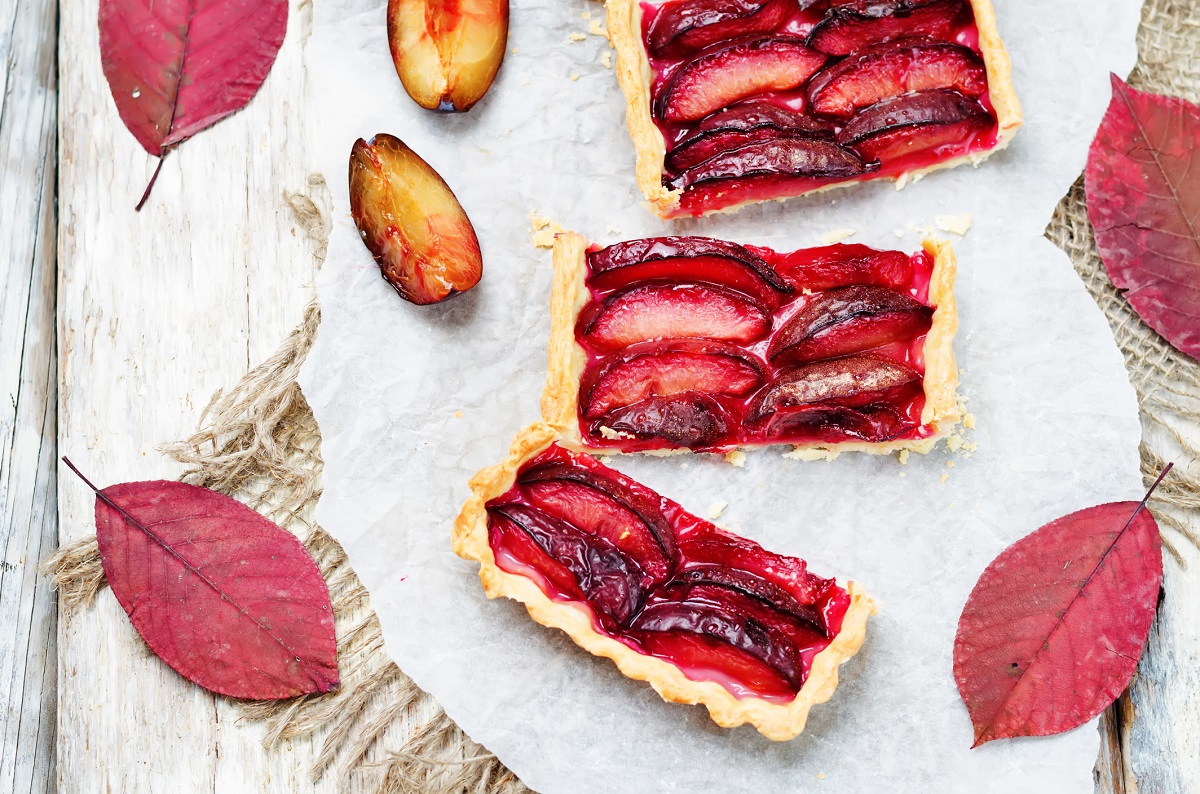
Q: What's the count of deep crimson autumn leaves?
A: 4